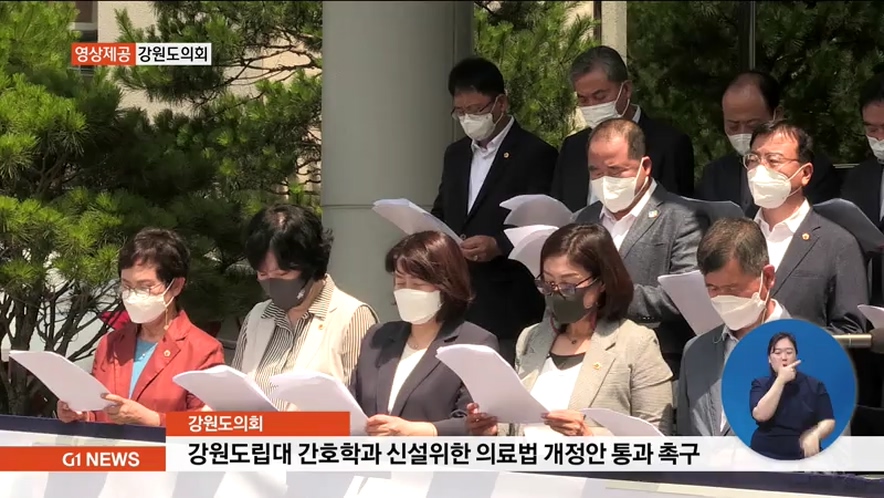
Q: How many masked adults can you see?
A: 11